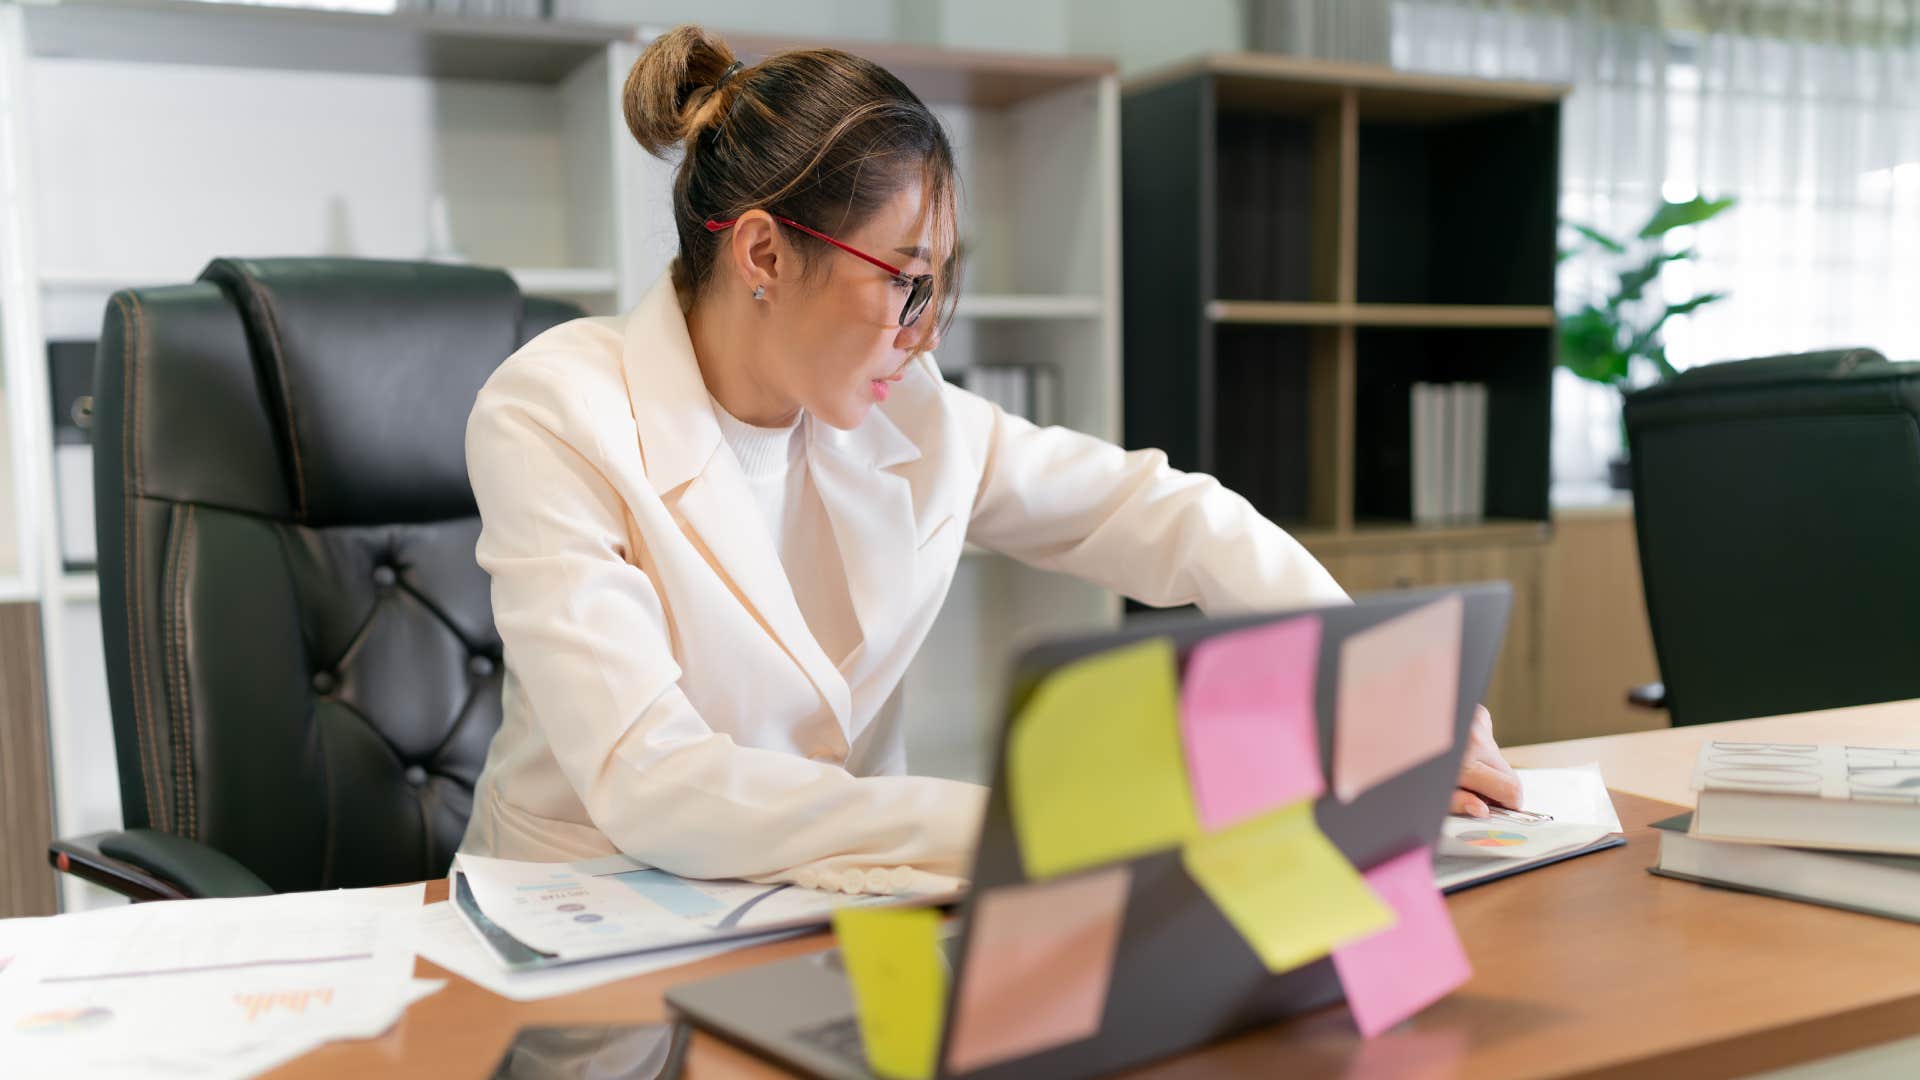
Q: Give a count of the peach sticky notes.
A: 2